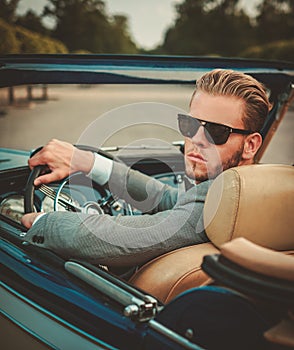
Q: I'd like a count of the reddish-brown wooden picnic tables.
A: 0